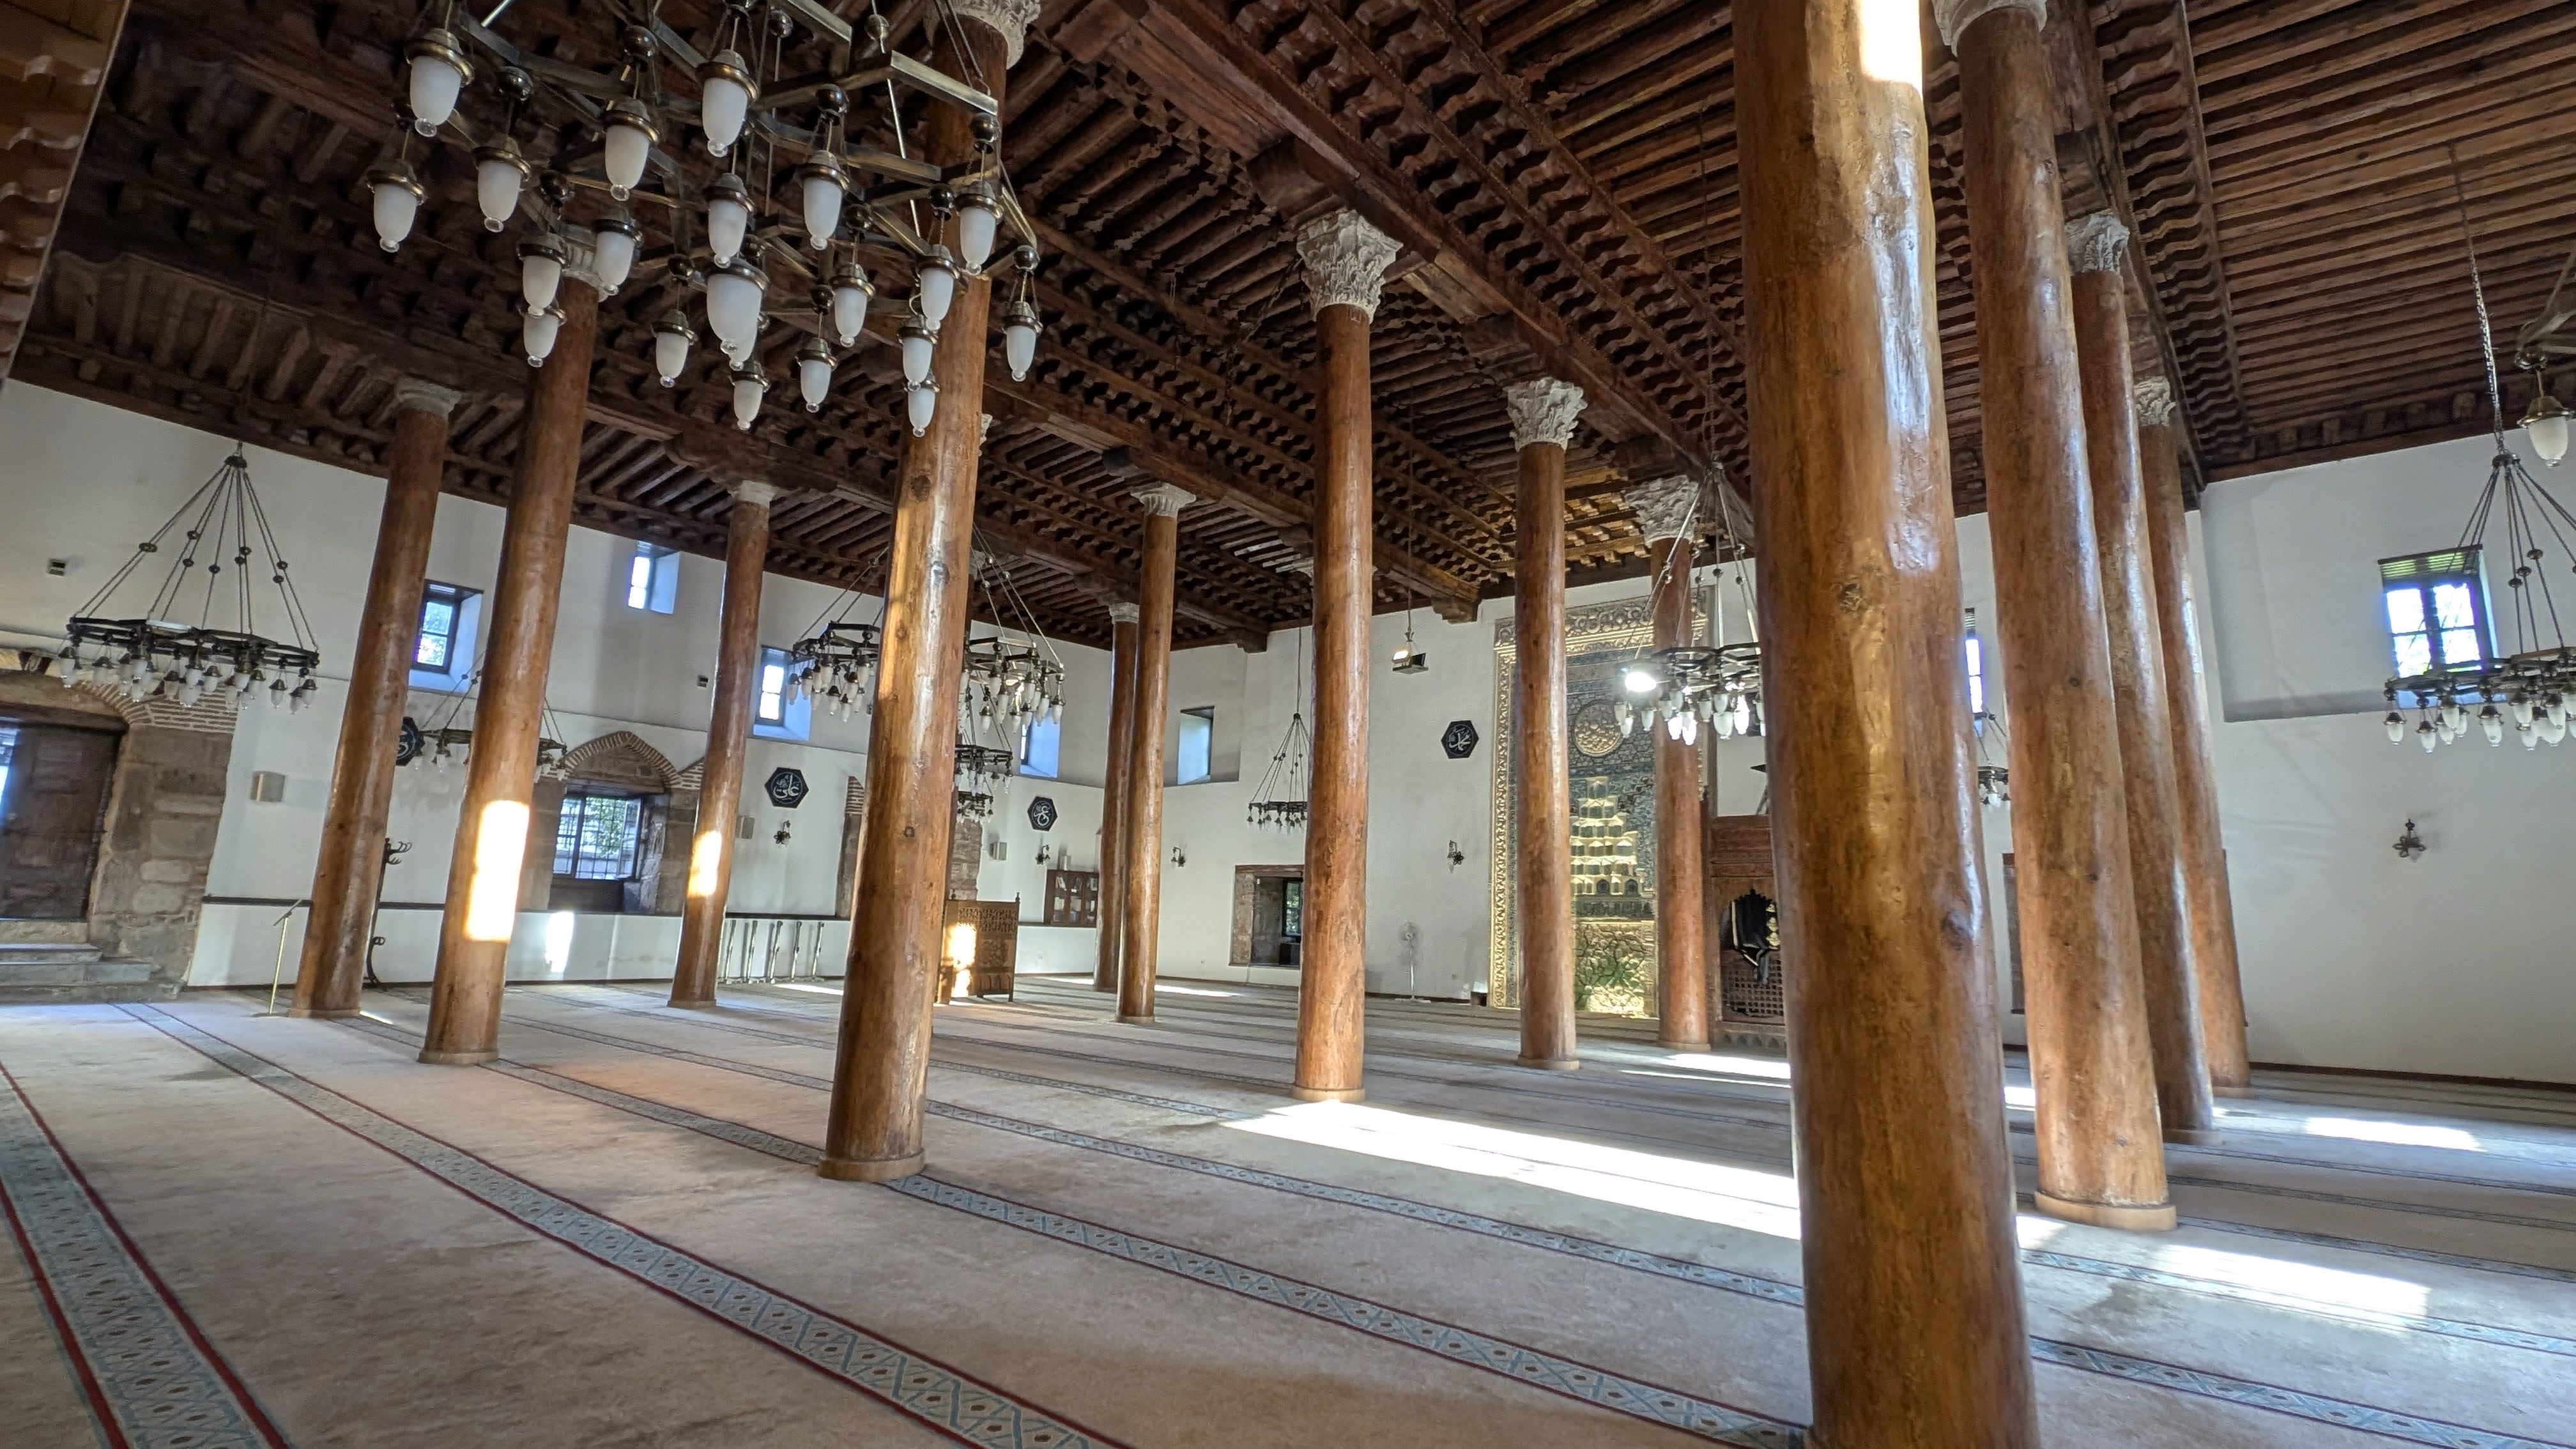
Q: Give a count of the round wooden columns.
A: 13